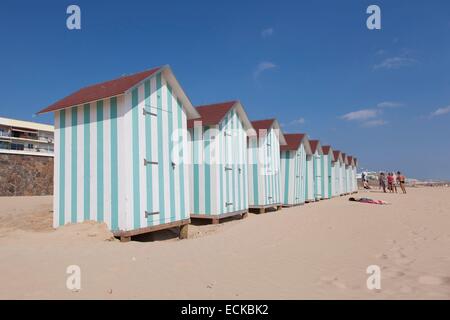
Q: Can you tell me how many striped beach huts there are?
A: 10